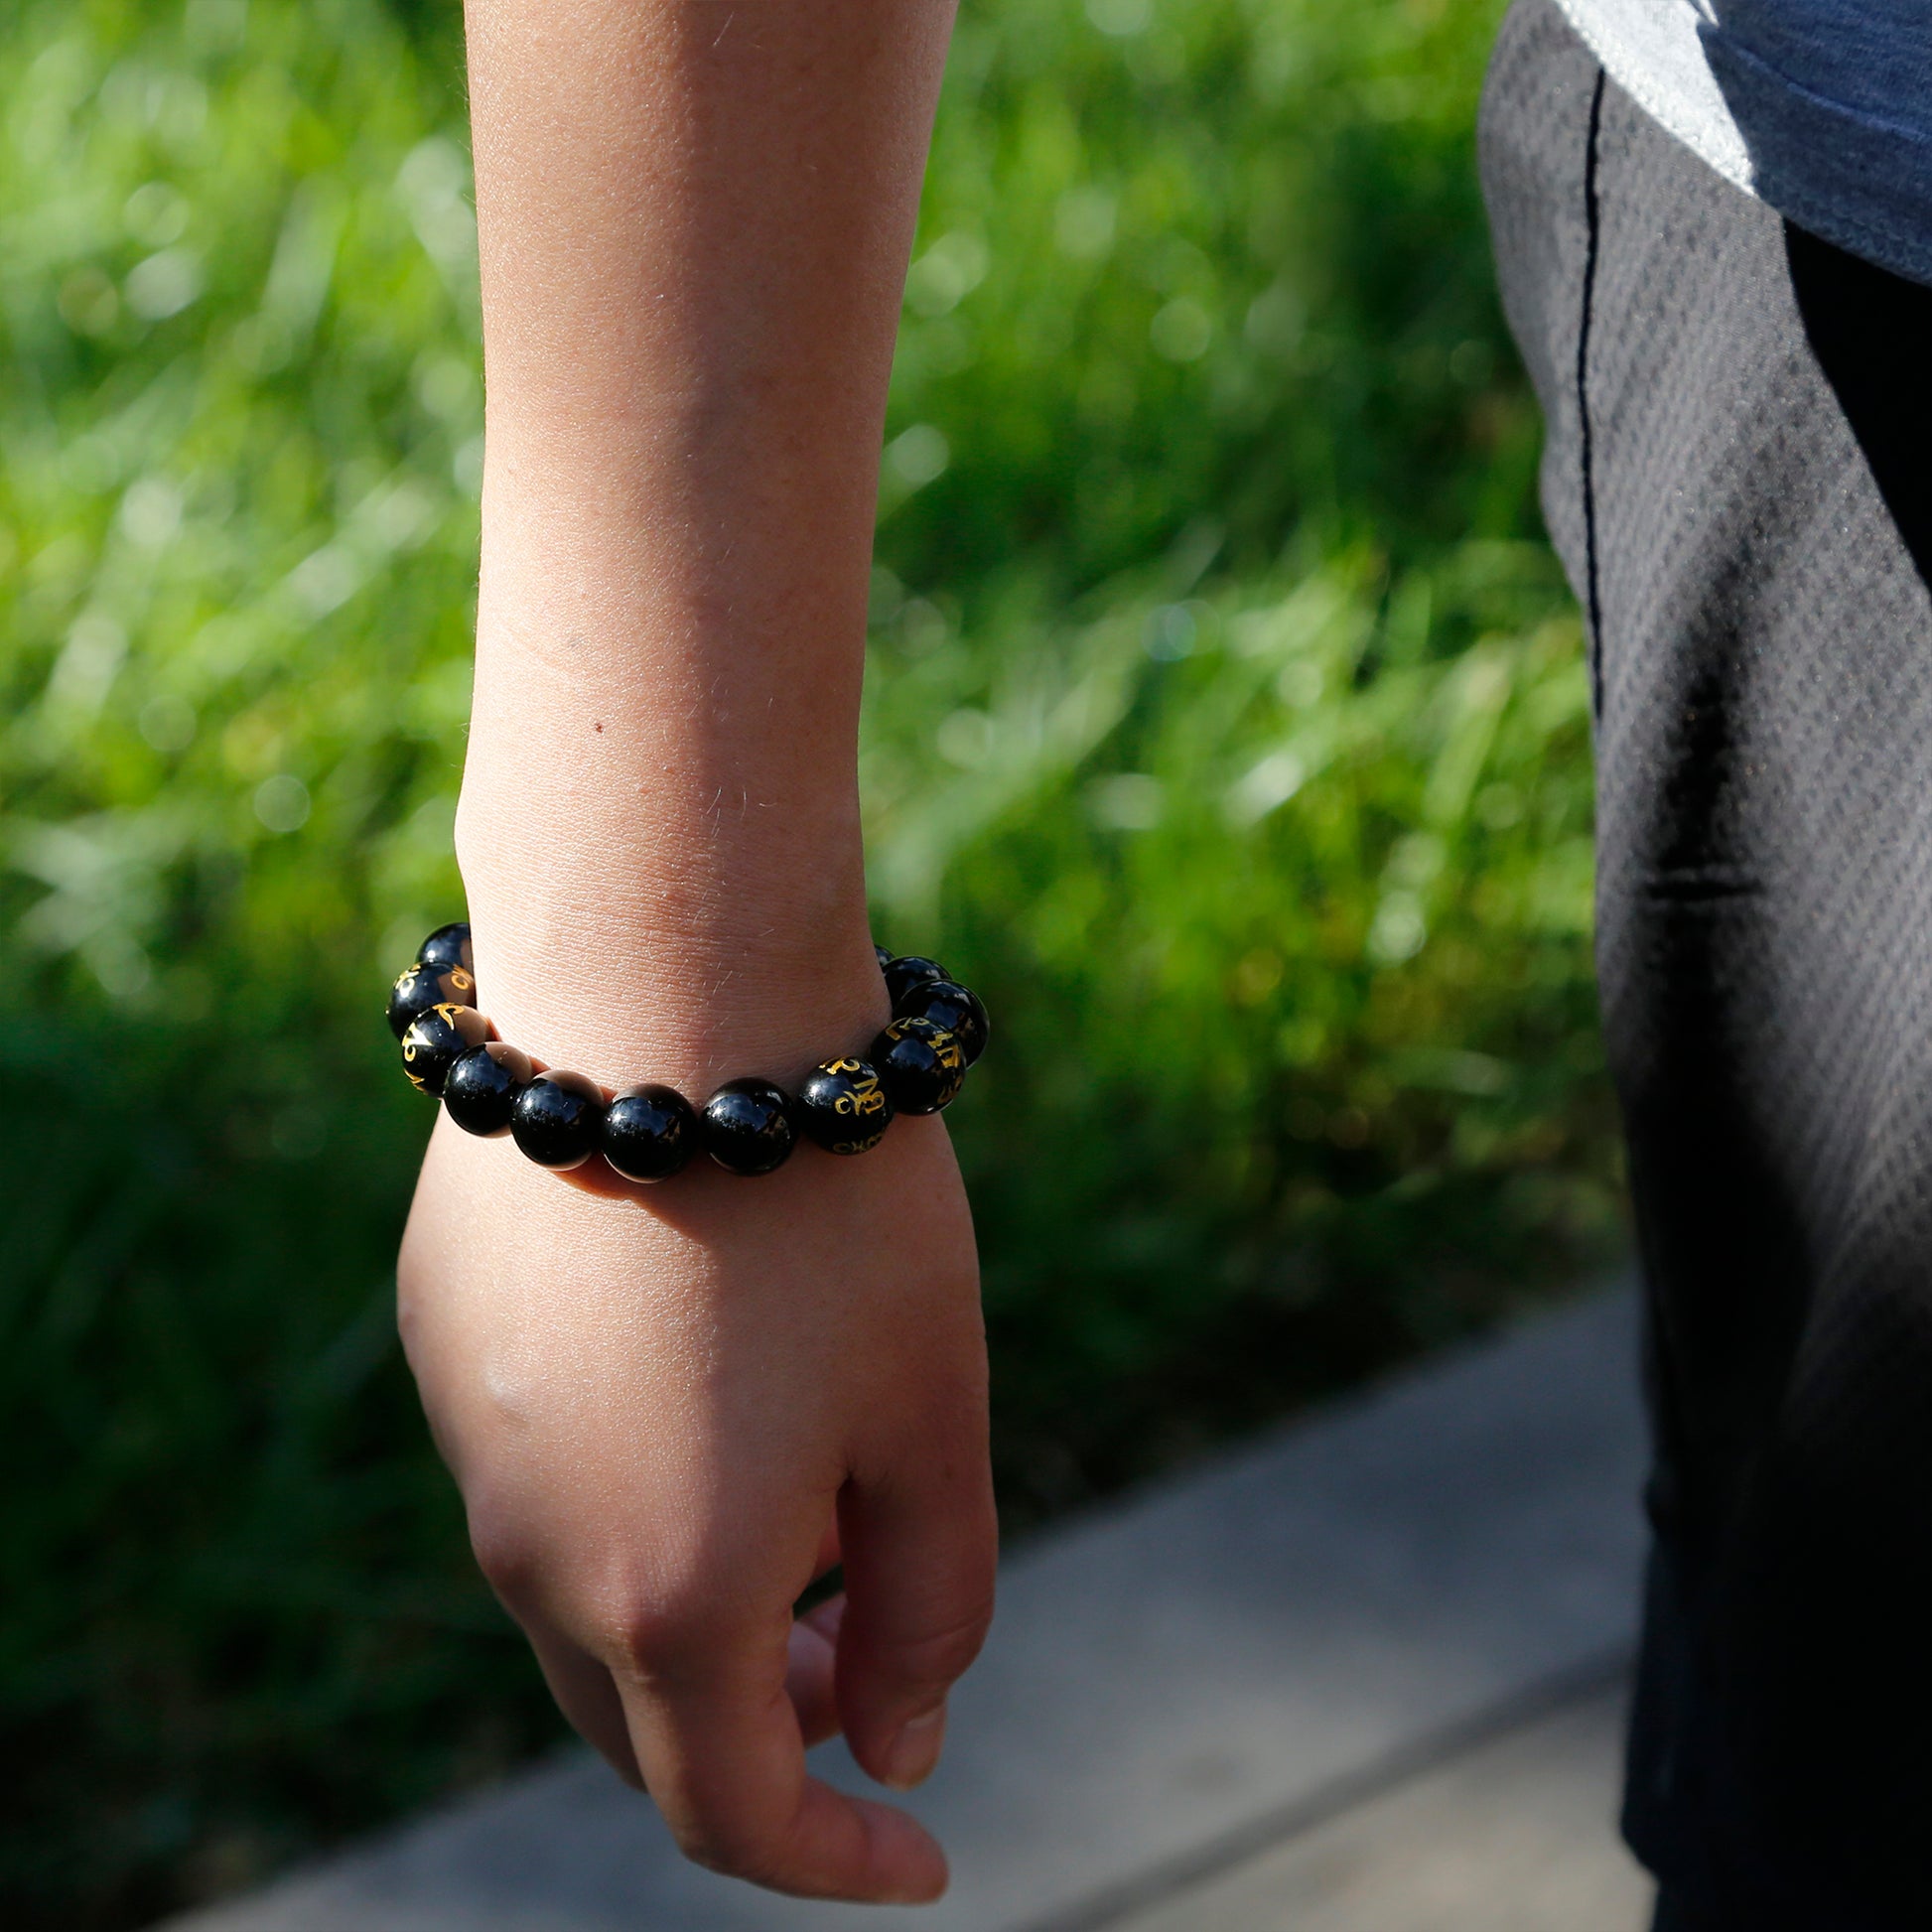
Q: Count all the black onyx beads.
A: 12